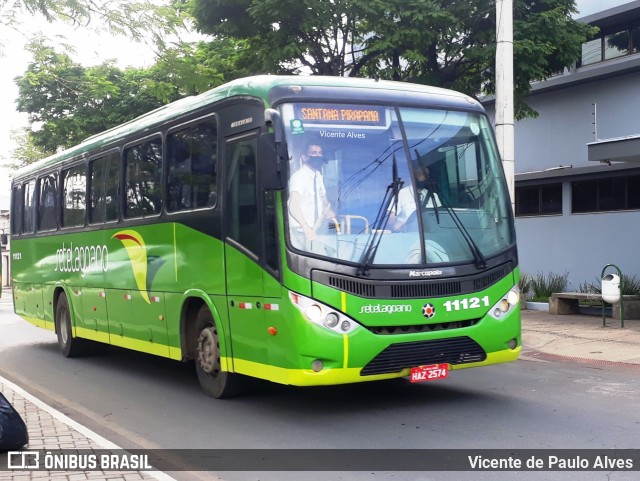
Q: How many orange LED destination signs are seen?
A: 1